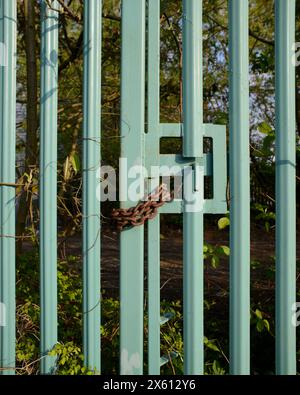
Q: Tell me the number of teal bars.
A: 8